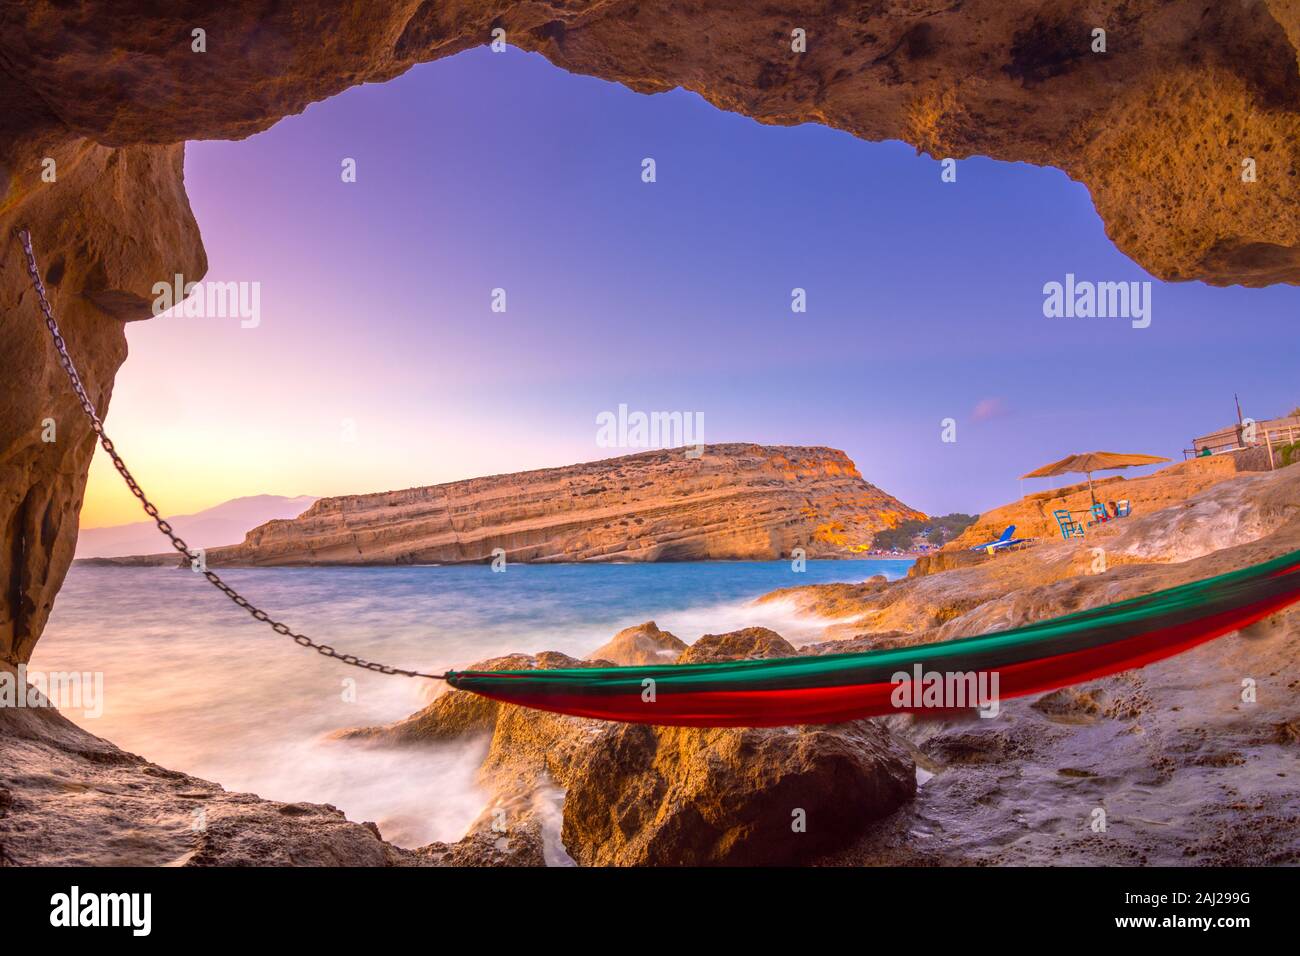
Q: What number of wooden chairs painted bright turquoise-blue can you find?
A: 3